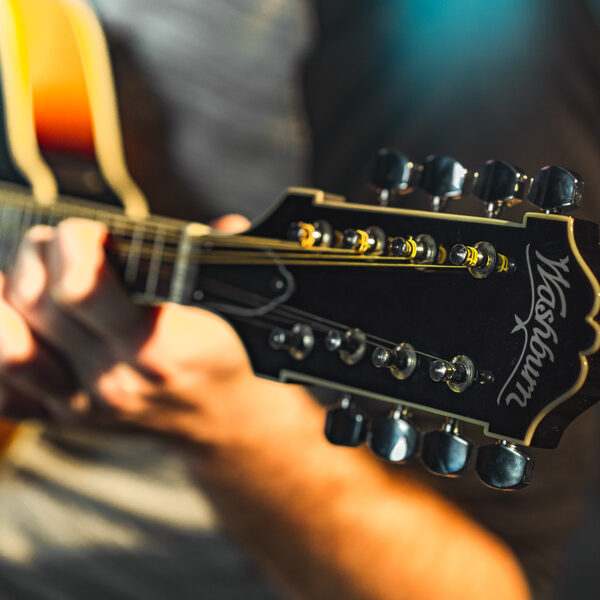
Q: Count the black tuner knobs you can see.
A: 8